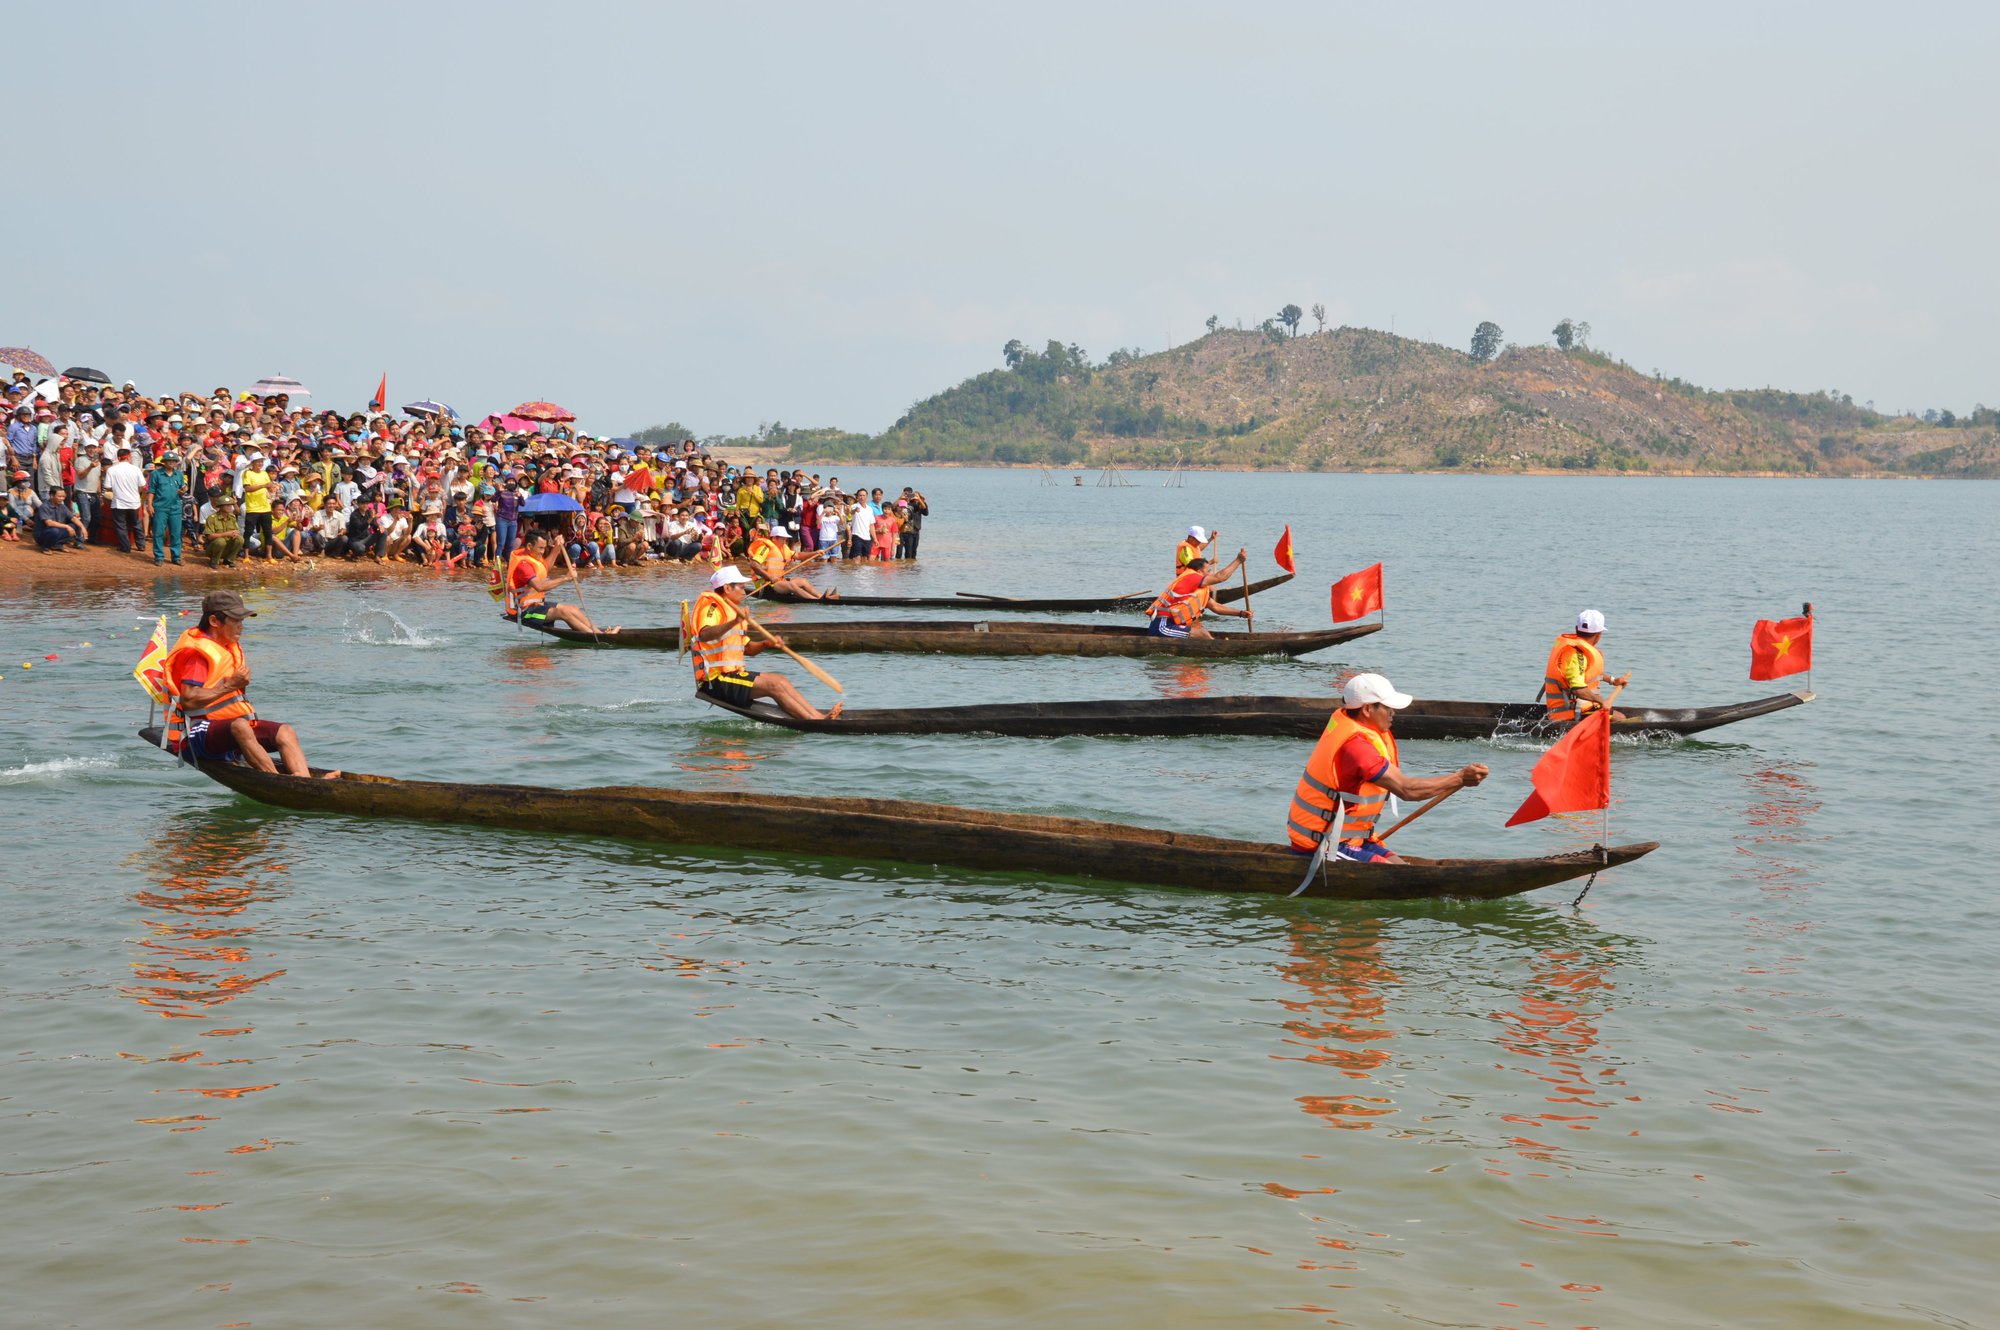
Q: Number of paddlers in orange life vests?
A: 8